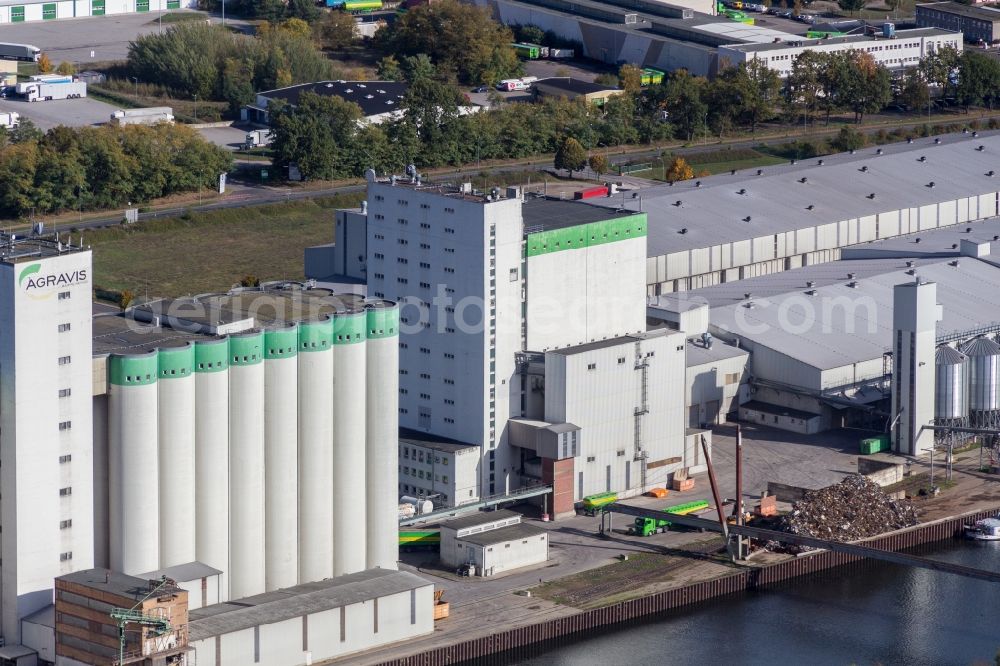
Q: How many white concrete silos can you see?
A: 8